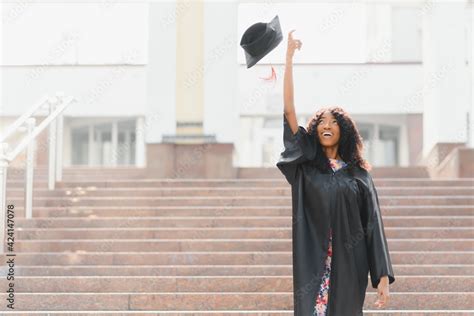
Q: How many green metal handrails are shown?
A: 0